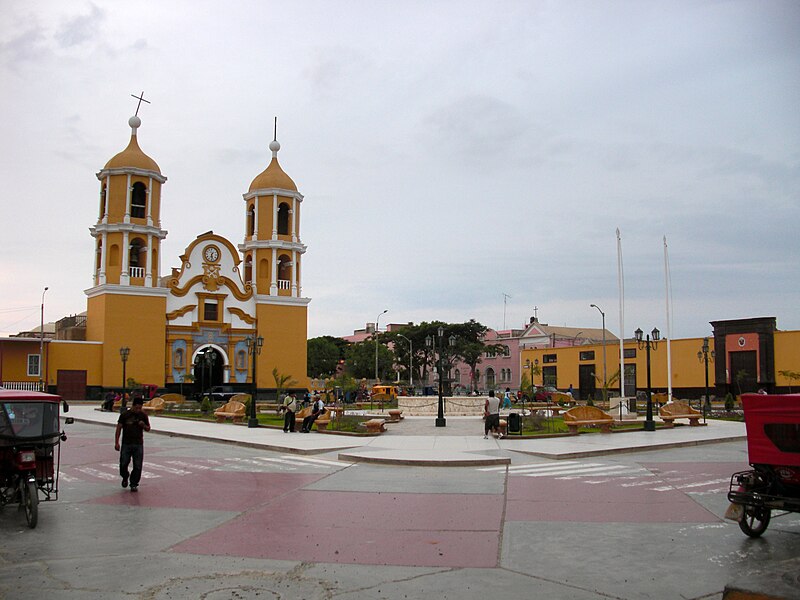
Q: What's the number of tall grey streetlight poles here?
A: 4